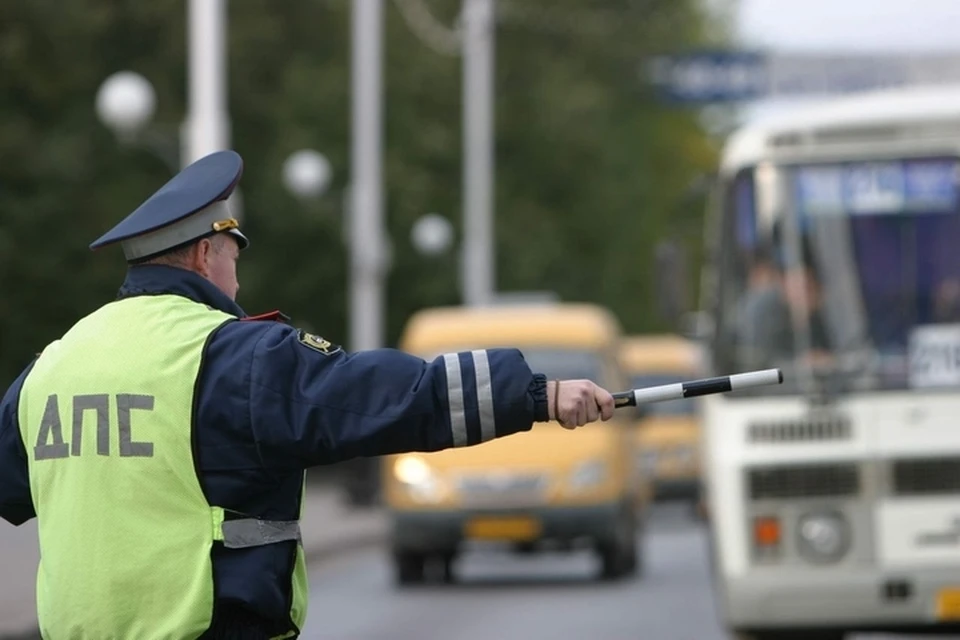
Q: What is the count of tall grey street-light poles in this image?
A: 3